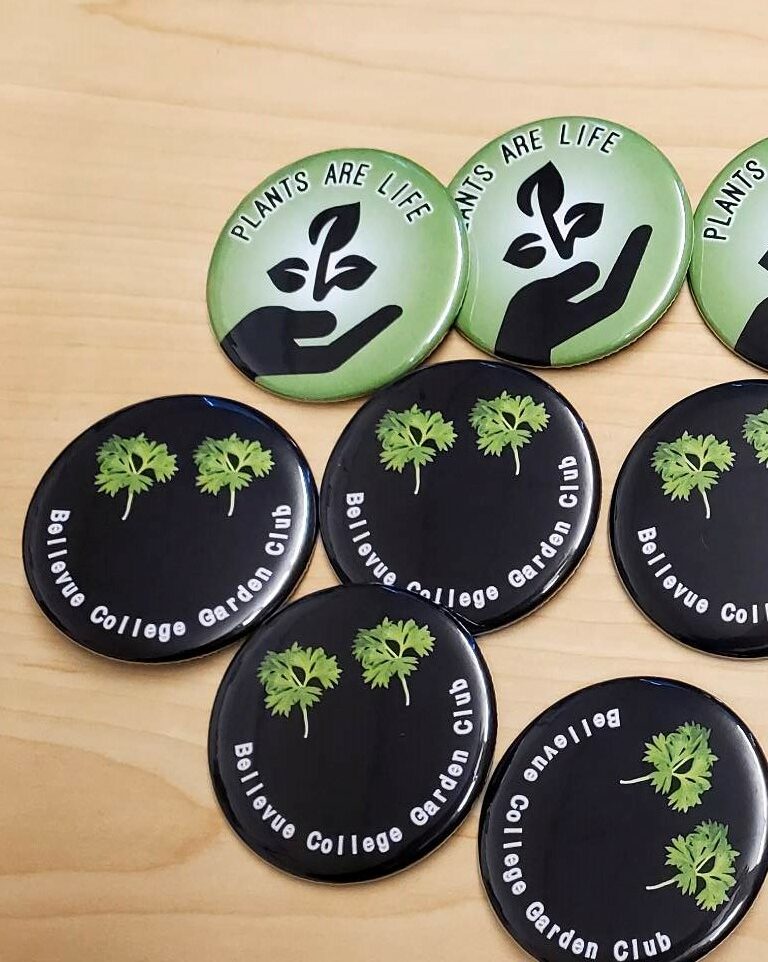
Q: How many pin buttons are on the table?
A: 8